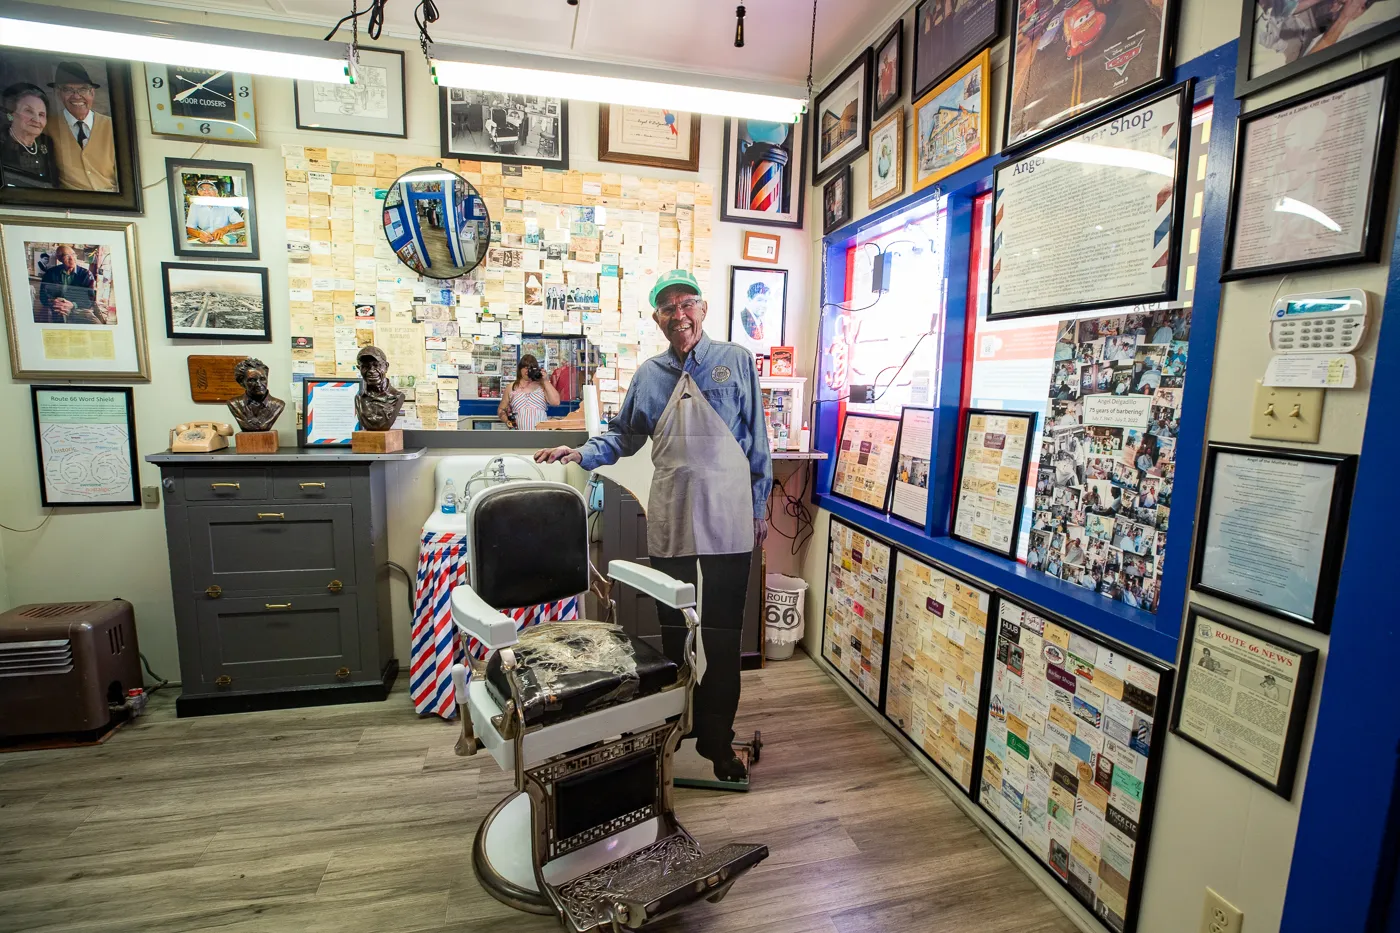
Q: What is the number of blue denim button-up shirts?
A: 1